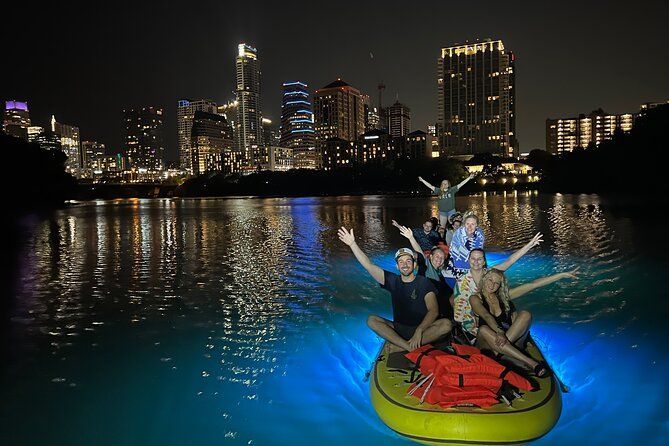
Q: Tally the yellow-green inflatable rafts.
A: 1